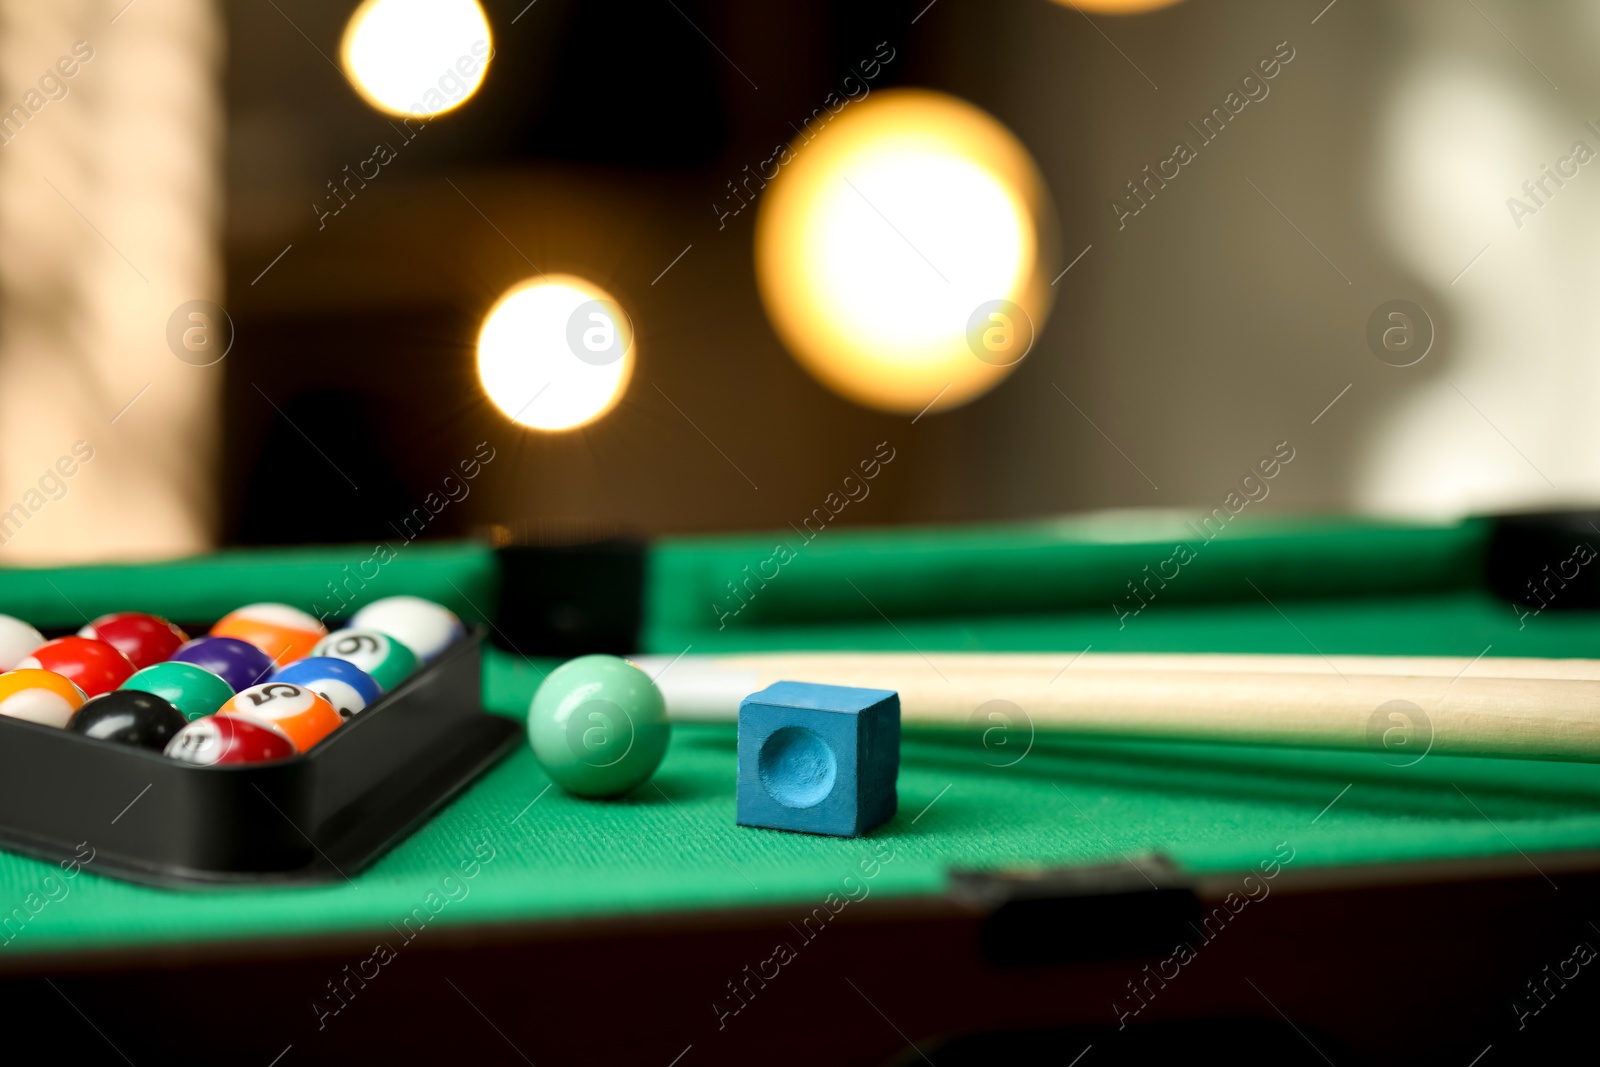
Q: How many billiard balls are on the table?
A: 14